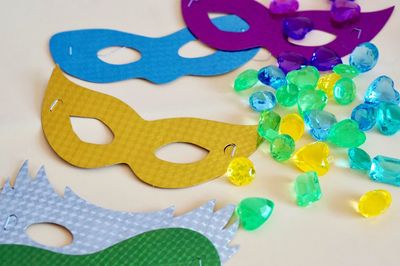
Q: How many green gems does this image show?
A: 11